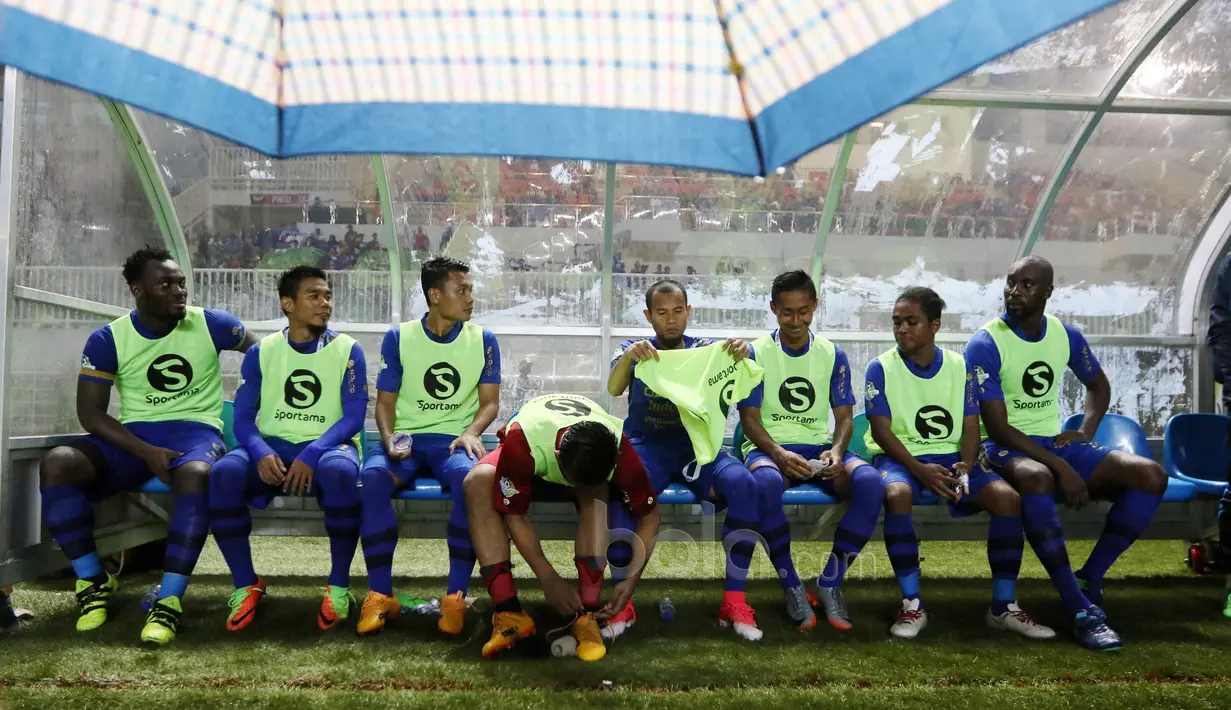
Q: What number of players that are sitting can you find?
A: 8